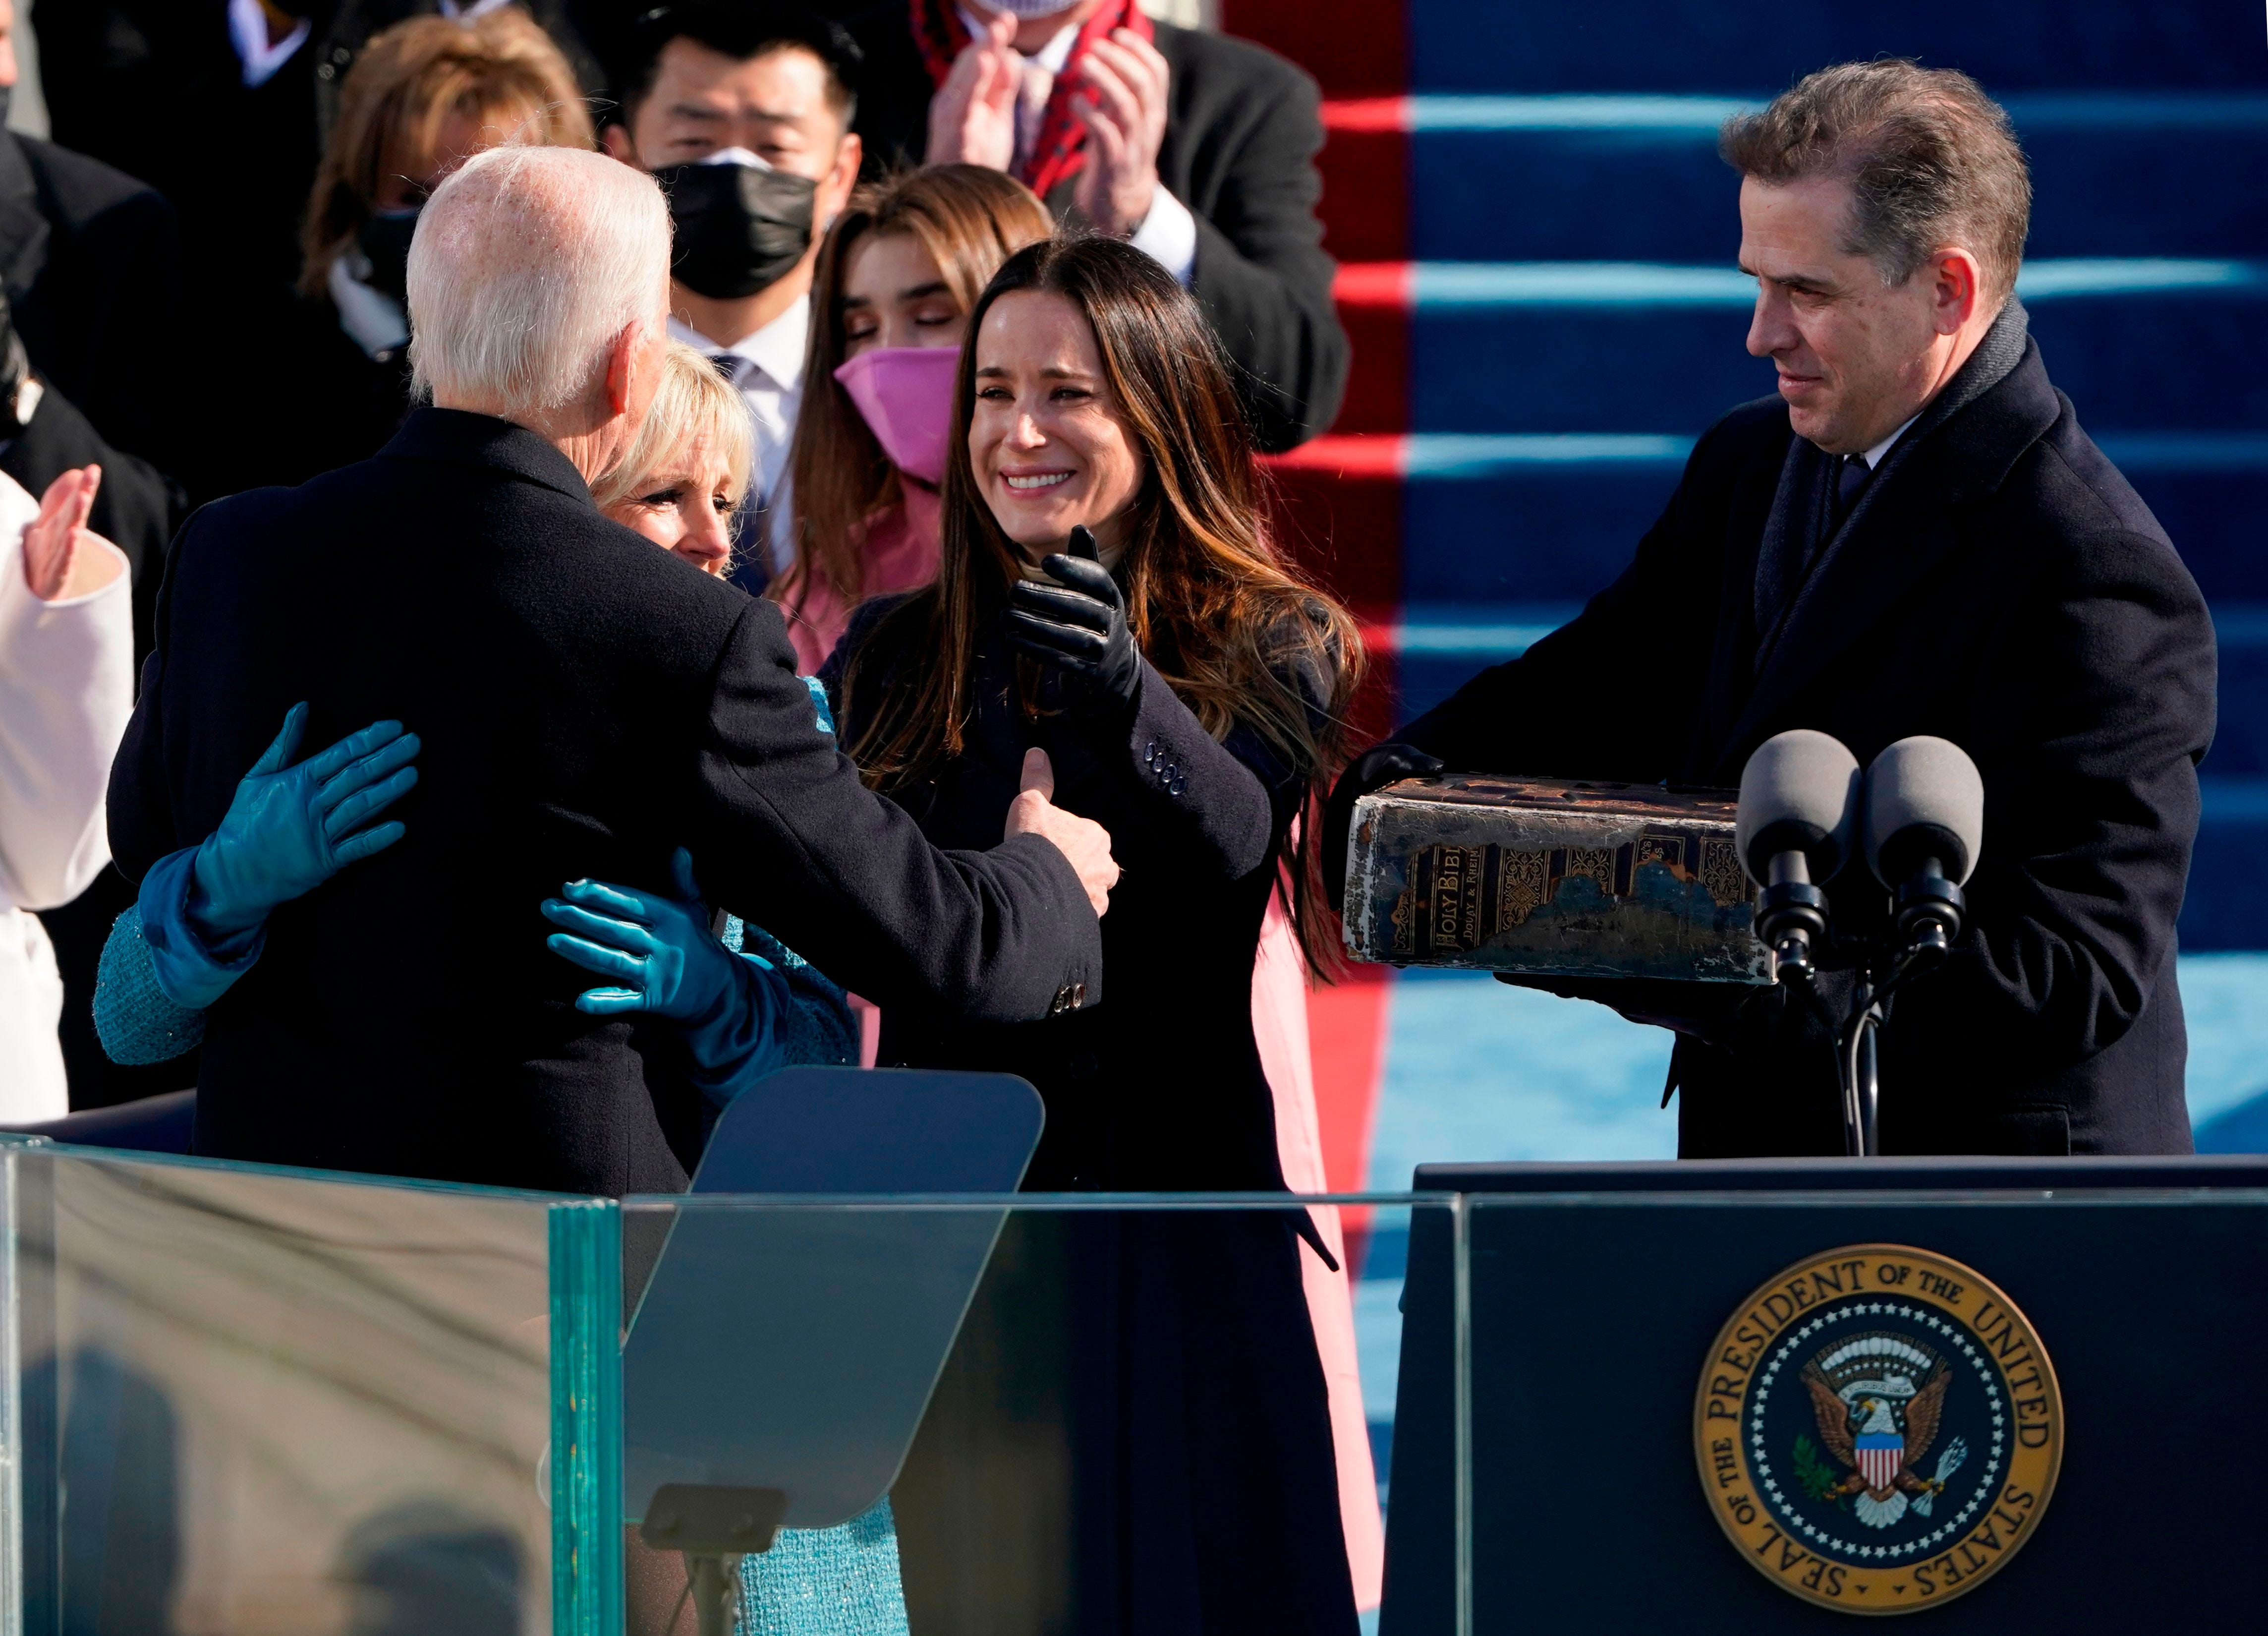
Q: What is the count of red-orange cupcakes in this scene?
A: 0